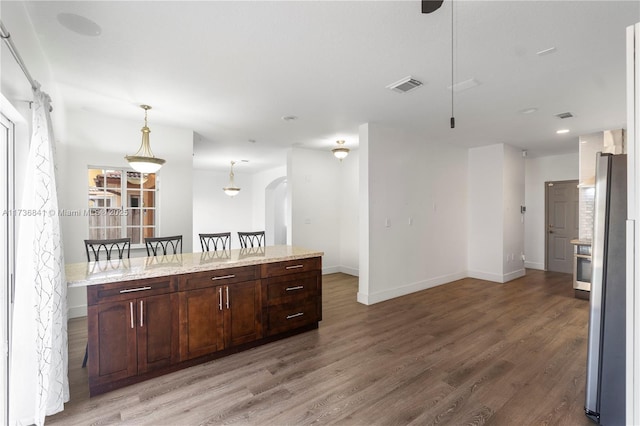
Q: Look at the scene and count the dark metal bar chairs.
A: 4